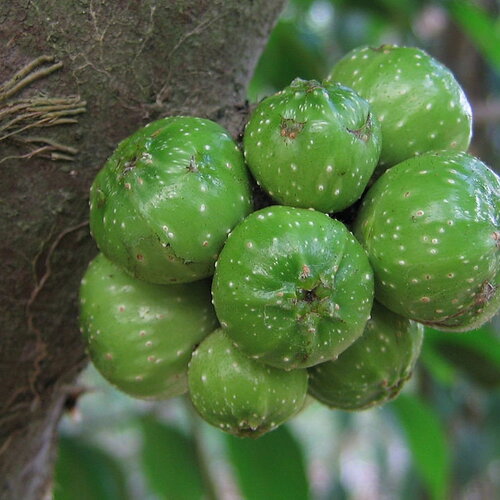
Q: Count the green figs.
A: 8